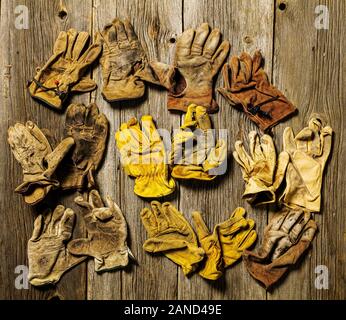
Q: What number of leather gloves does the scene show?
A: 15